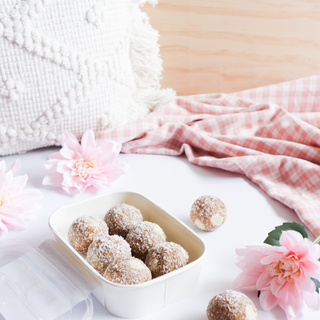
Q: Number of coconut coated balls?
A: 8